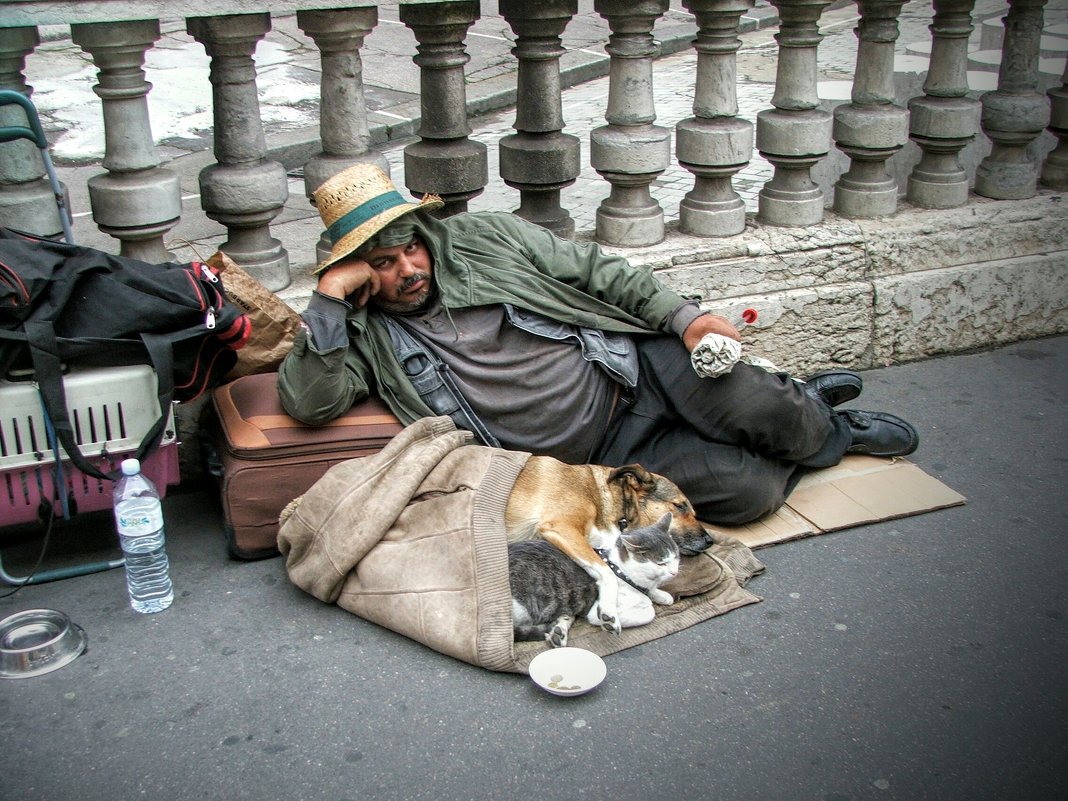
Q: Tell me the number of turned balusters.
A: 13